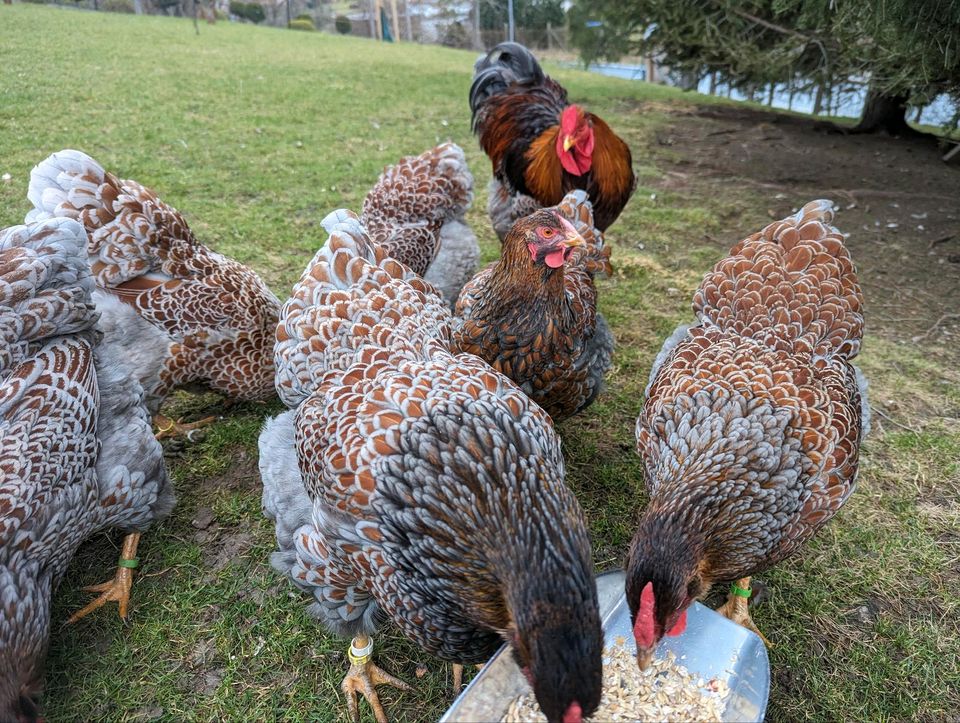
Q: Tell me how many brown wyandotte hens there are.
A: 6